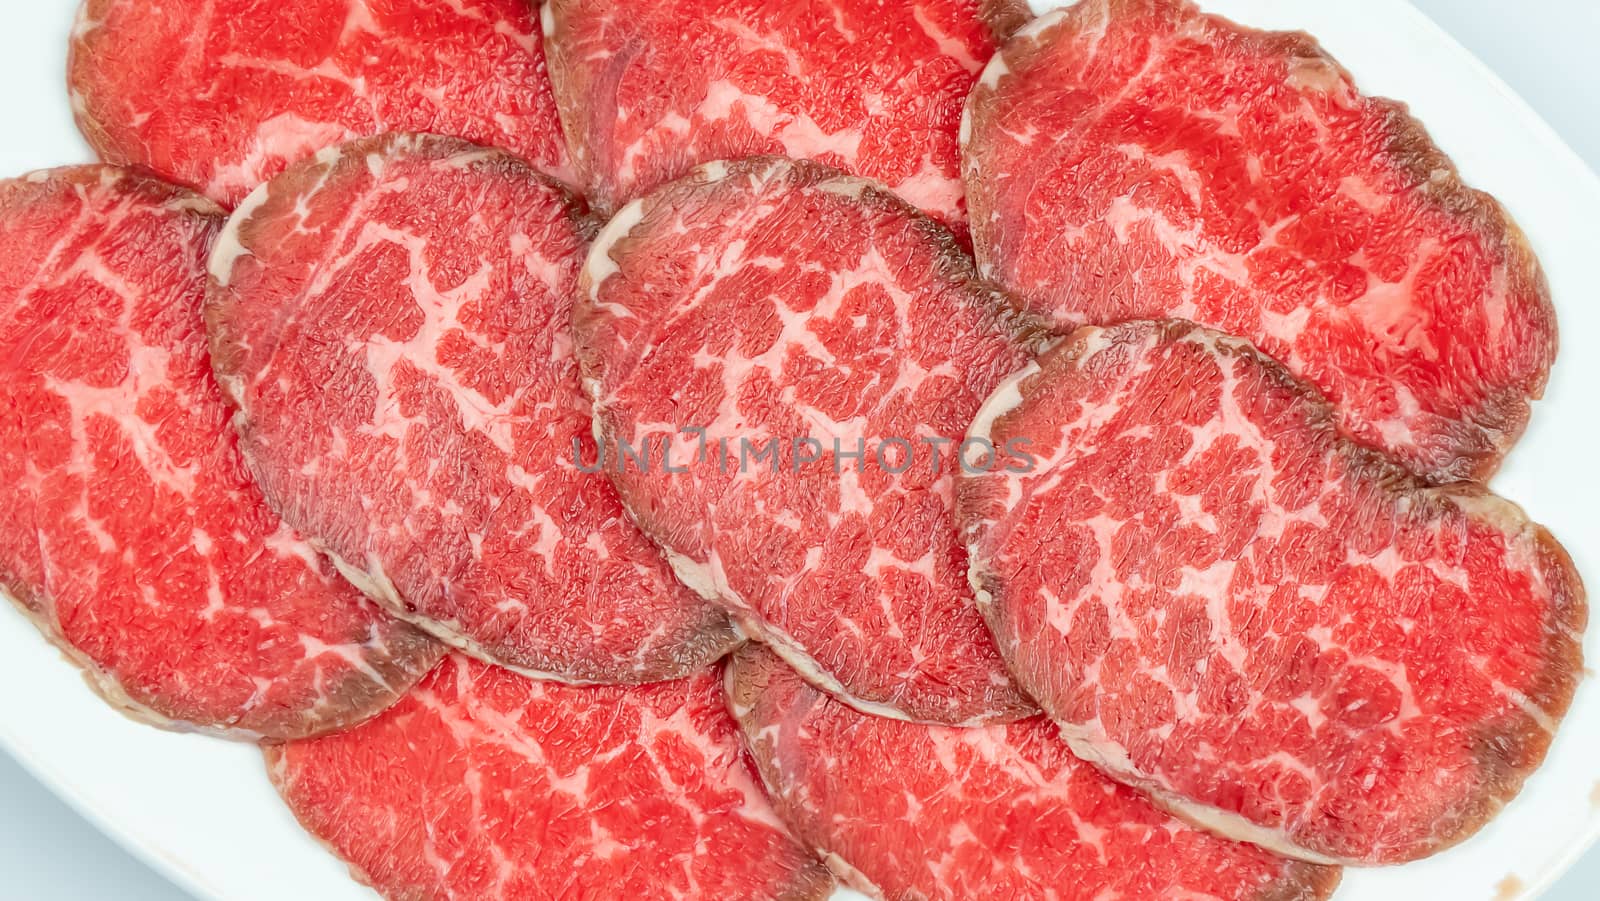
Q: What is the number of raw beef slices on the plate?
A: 9